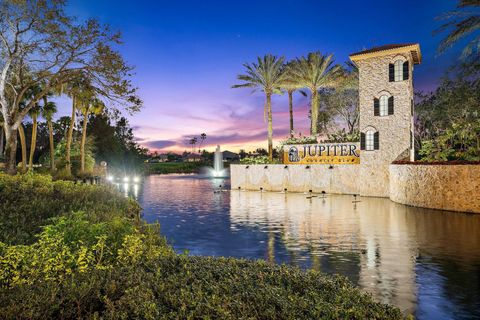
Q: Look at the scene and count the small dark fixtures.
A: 12